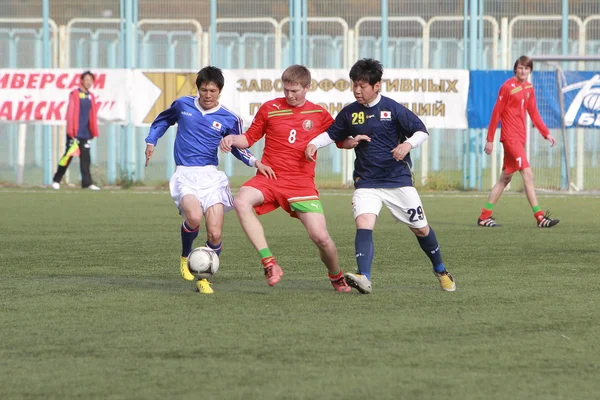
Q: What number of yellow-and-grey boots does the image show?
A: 2